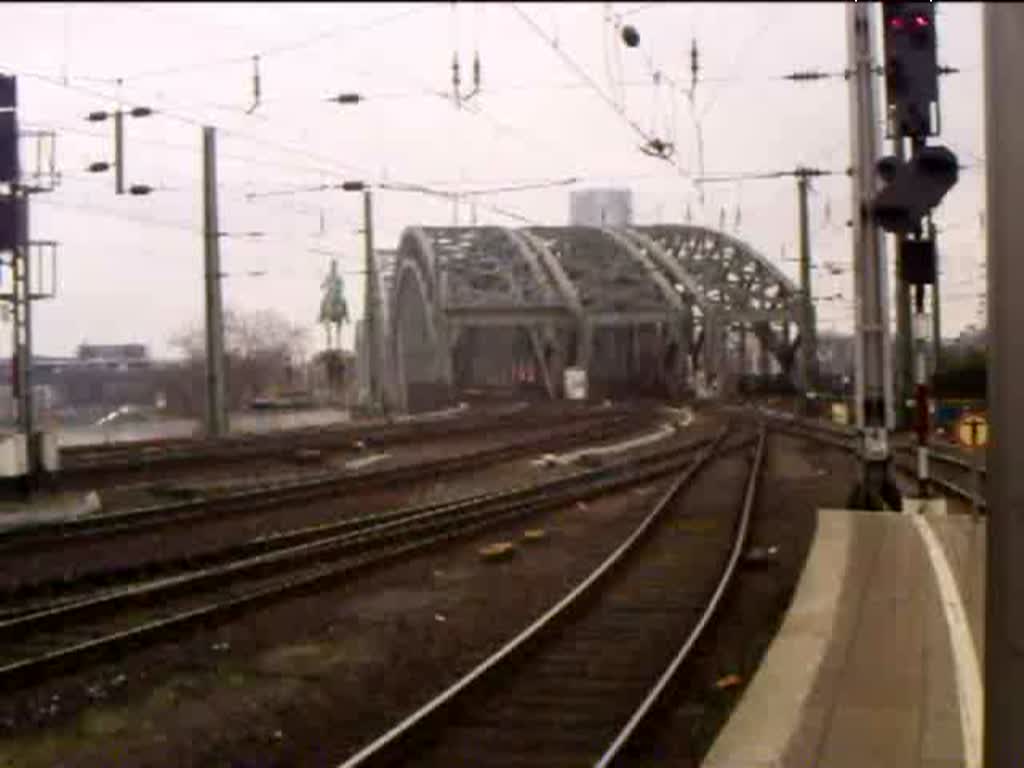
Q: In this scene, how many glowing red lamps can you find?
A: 2